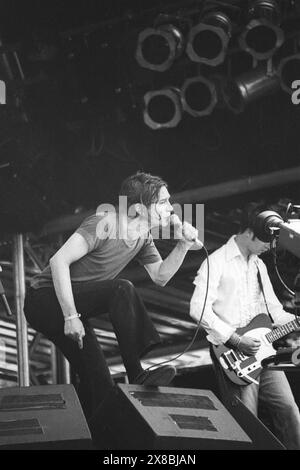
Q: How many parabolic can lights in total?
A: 7